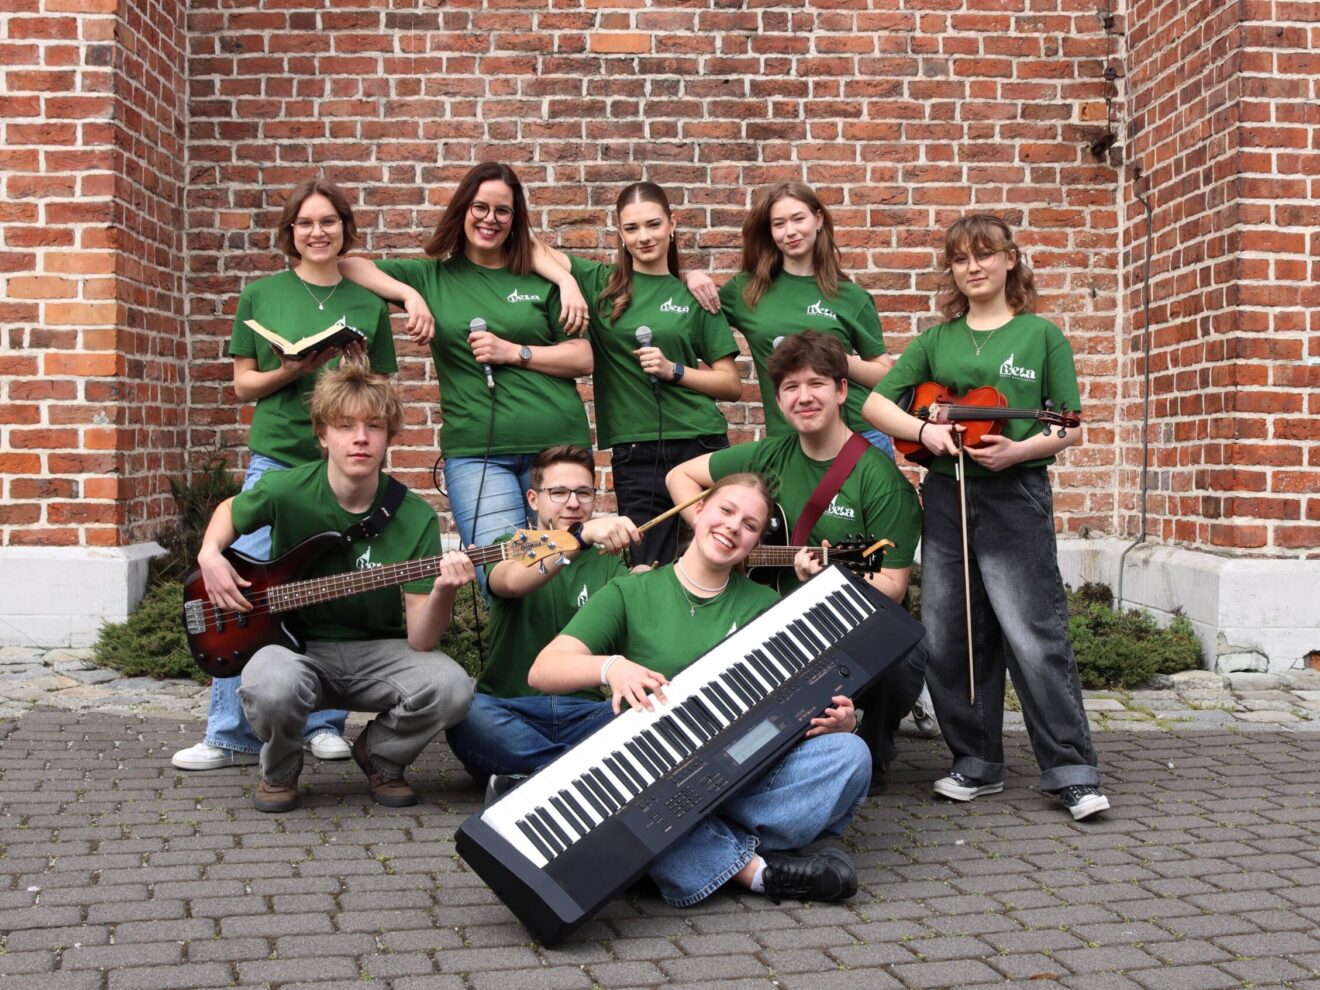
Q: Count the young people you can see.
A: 9